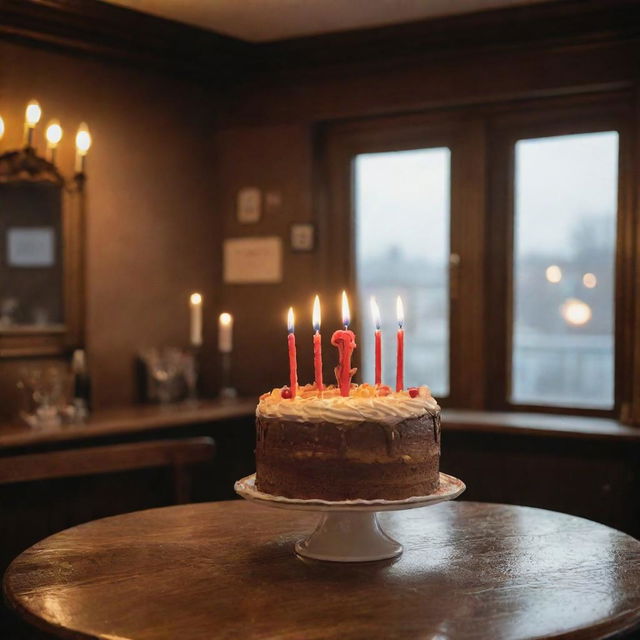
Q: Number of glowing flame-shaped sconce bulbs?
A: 4